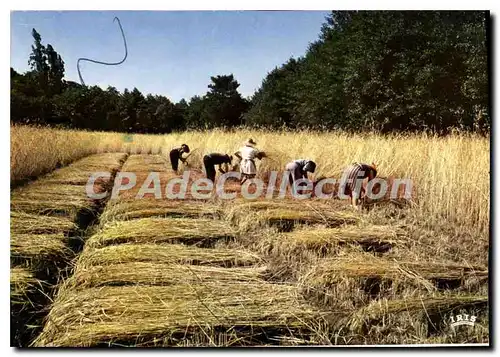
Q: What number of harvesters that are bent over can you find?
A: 4